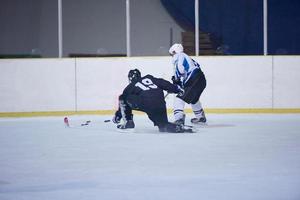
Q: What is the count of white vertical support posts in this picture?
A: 4